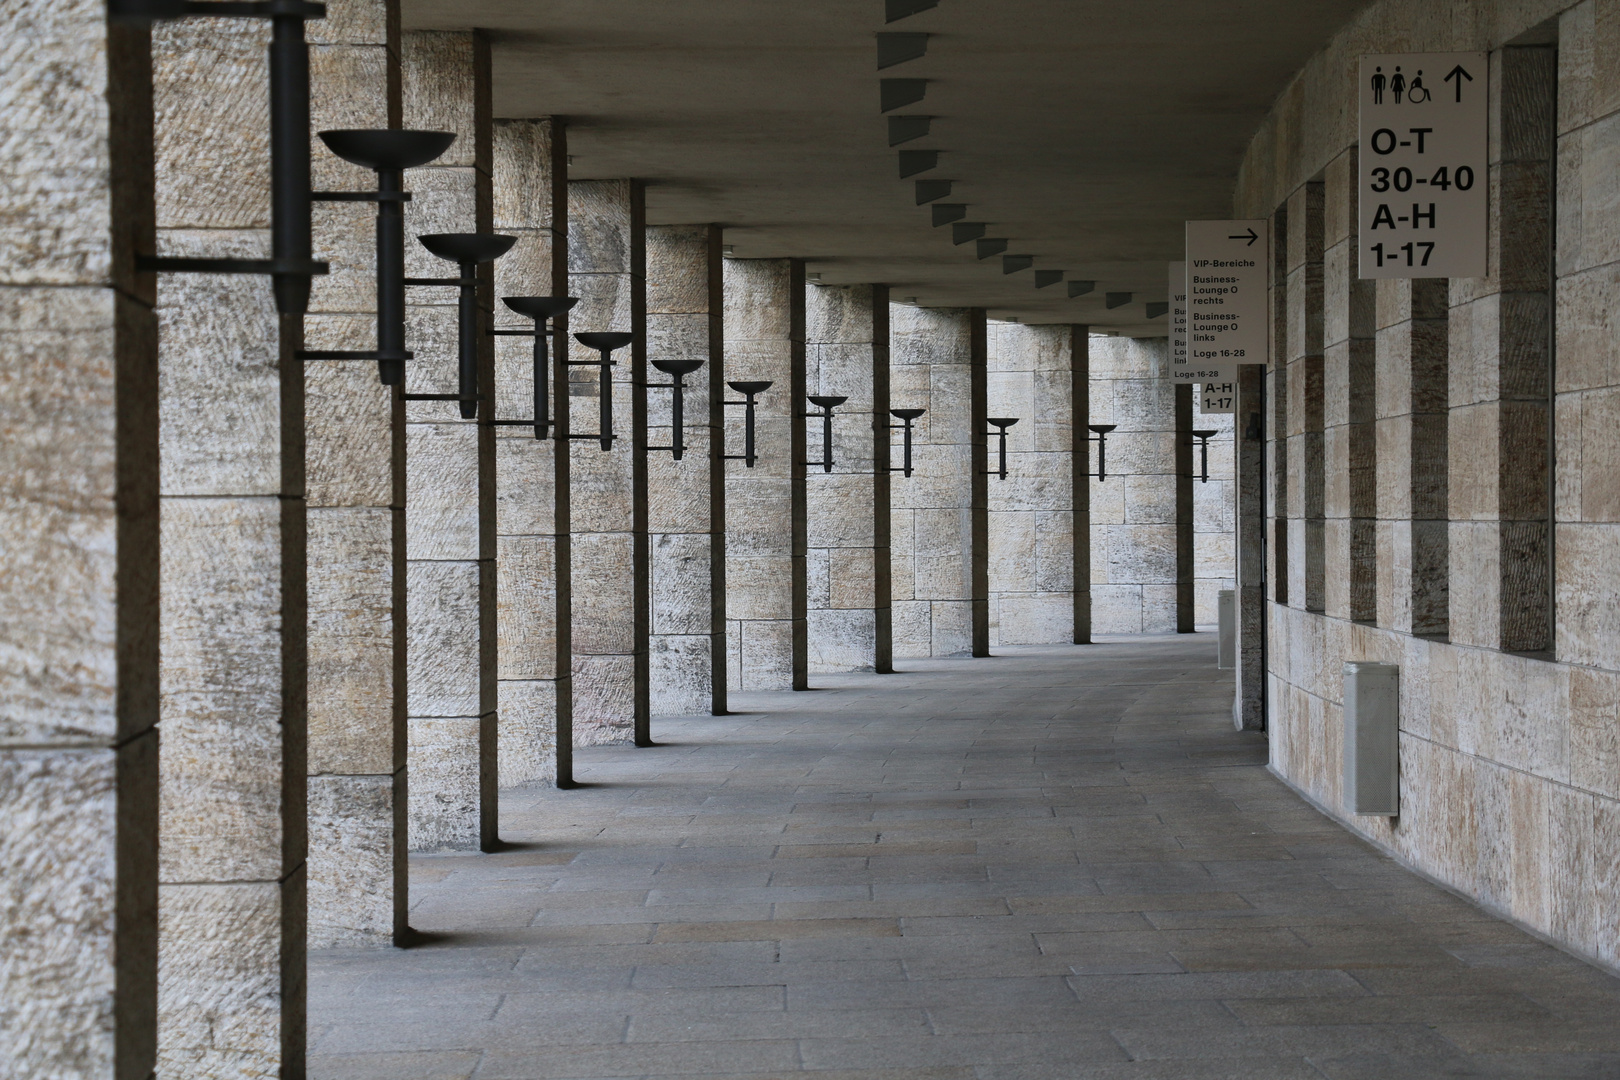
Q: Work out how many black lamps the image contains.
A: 12